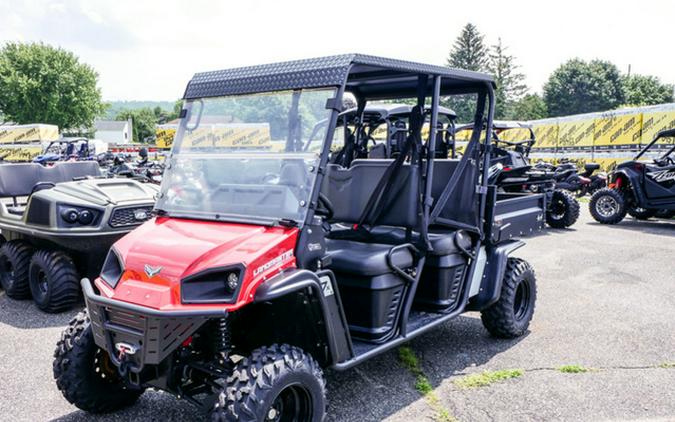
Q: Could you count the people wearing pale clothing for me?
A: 0